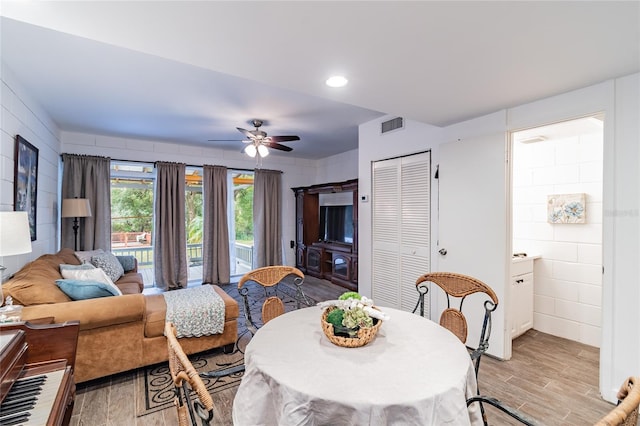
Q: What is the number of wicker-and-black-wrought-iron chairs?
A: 4